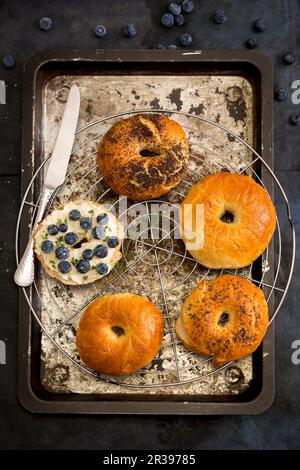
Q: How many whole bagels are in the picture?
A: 4